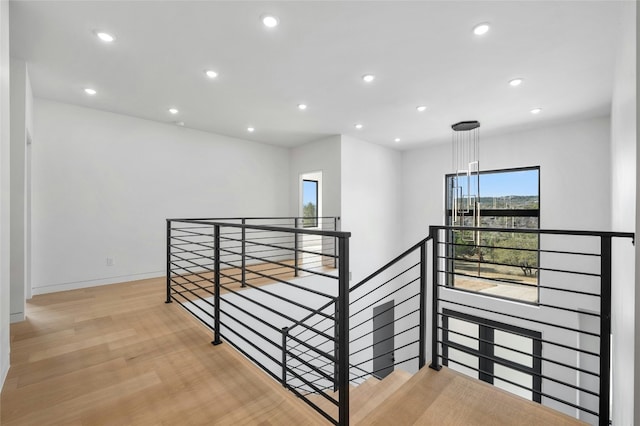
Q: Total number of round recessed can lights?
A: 14